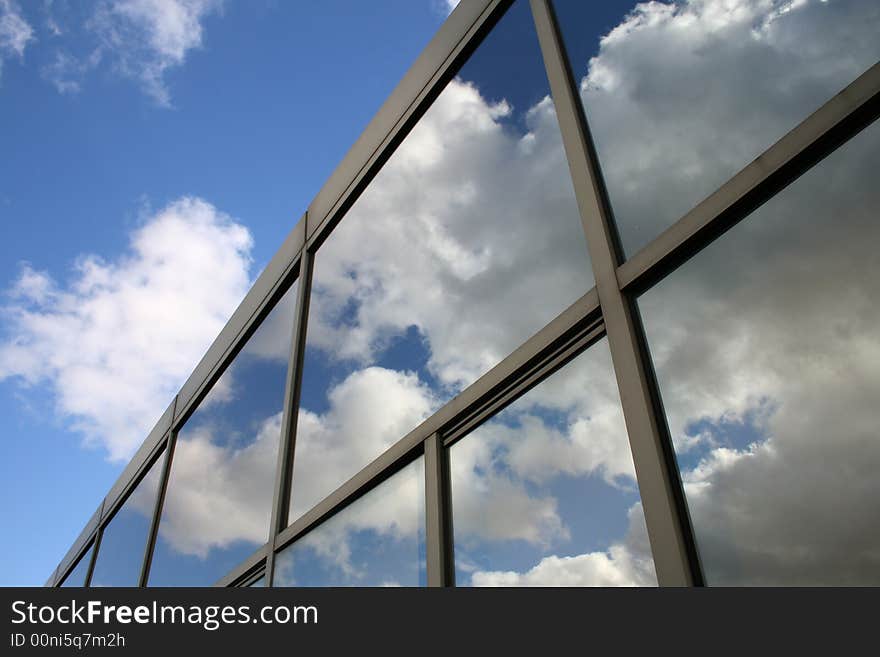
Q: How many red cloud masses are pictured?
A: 0